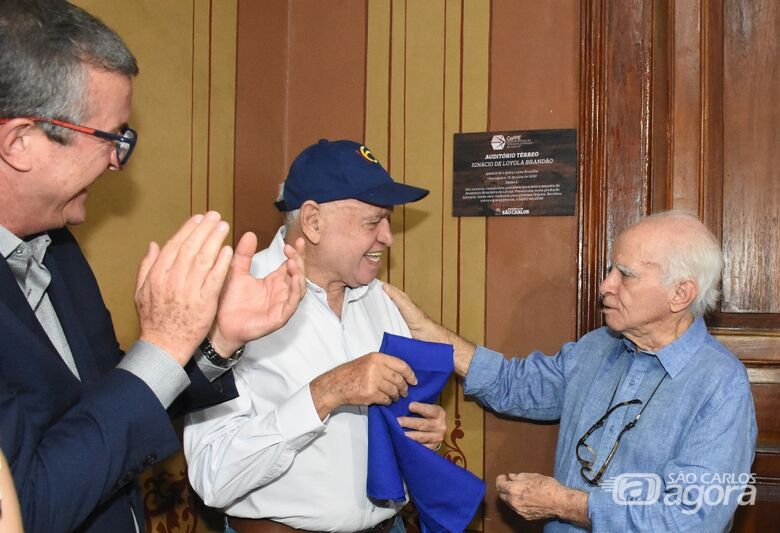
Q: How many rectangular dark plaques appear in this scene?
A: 1